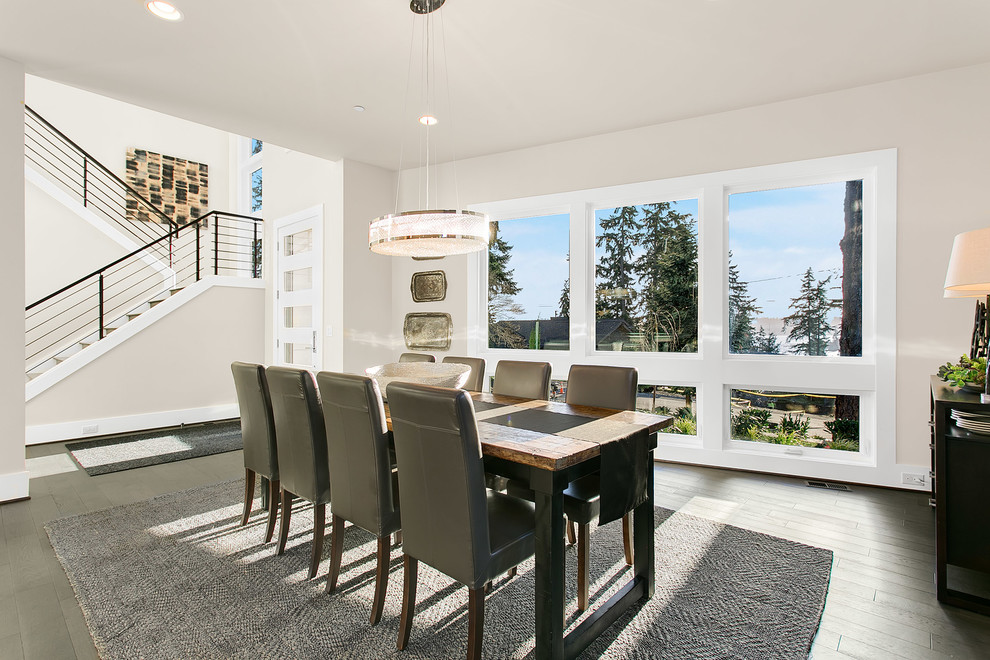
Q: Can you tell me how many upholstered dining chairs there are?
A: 8